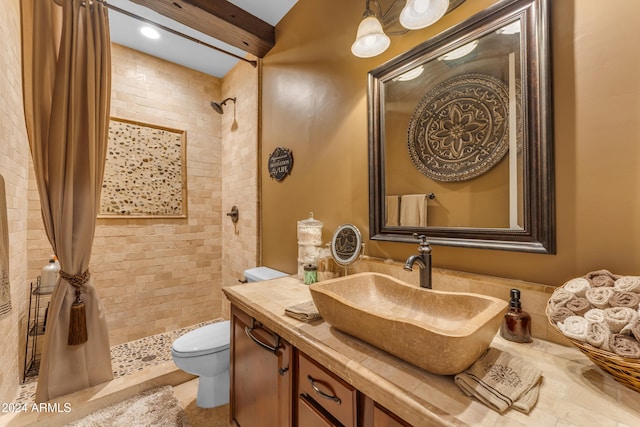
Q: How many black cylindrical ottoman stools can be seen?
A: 0